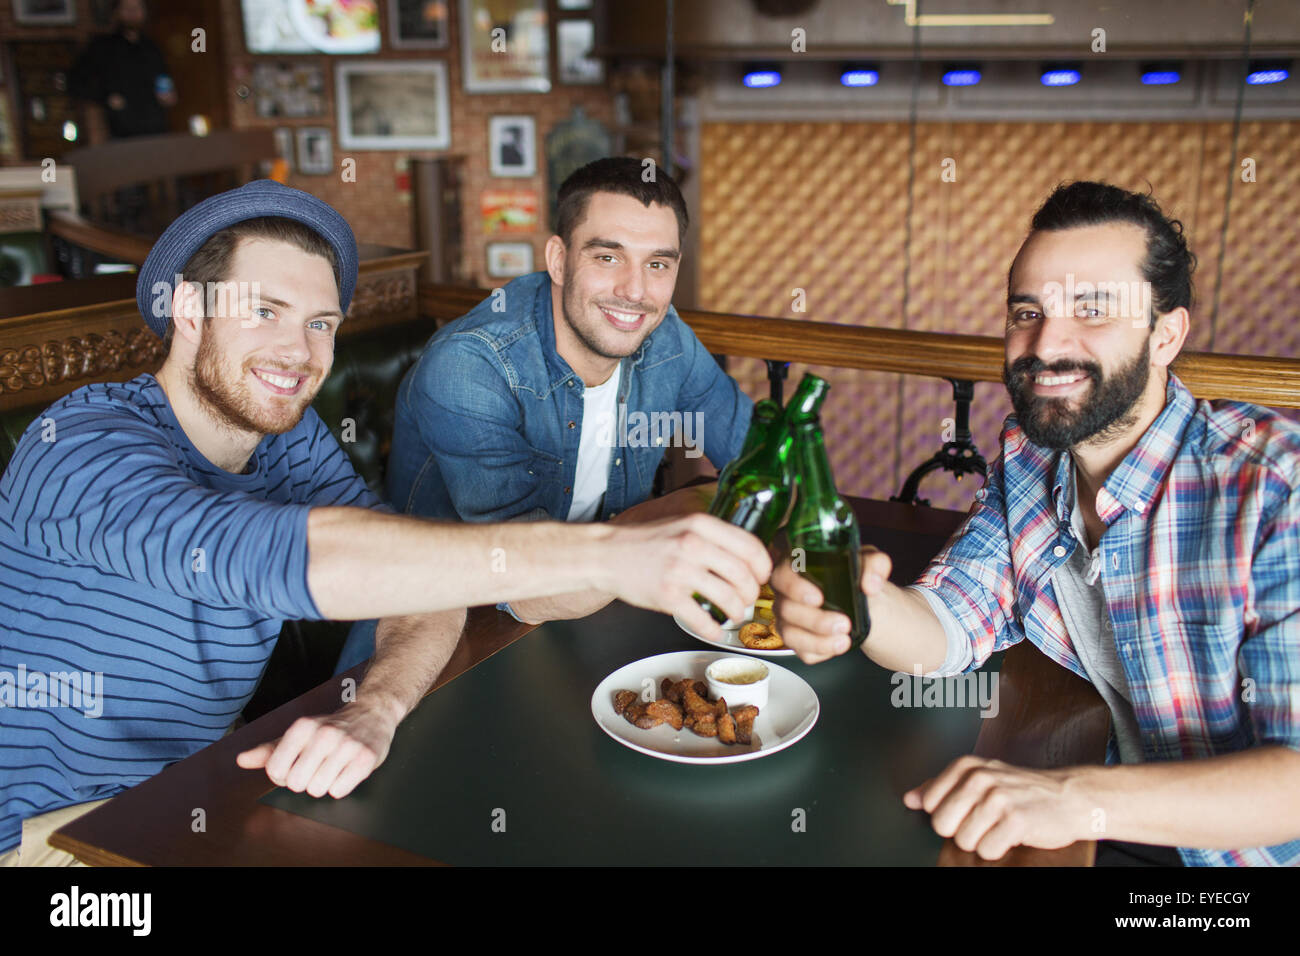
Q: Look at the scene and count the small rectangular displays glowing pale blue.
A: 6